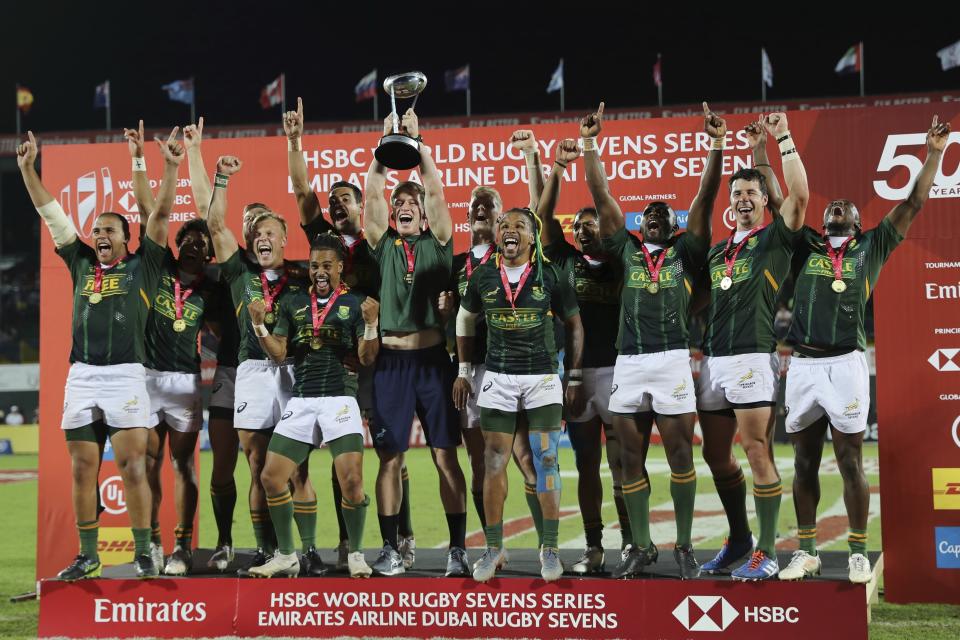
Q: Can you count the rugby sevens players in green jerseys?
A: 13